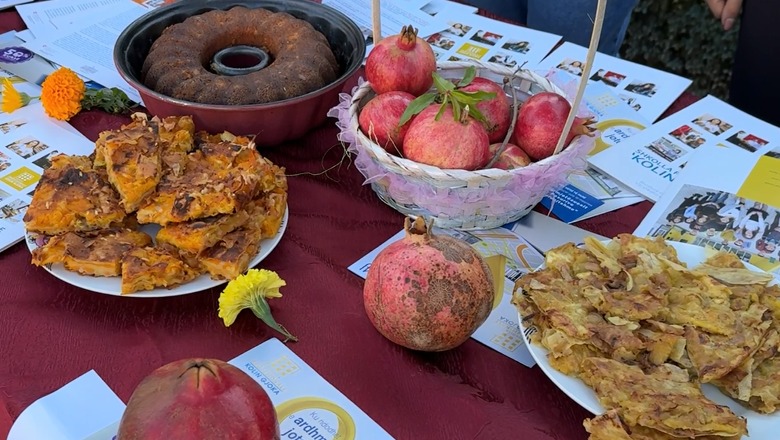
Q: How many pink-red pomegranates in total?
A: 8